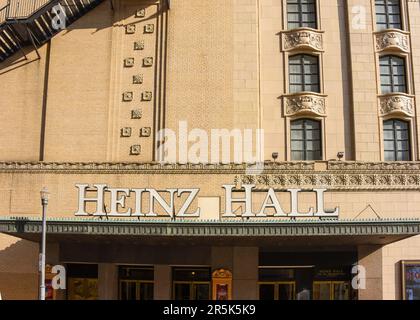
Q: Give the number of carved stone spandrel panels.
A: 4